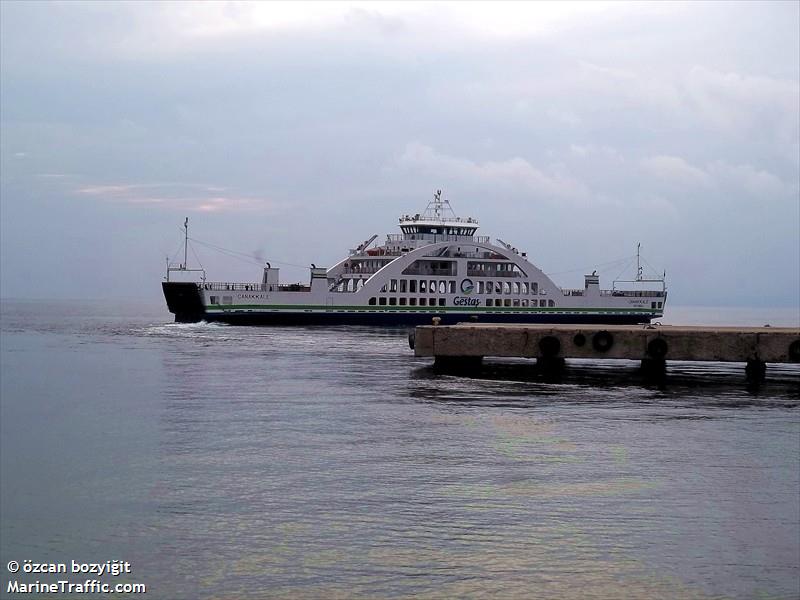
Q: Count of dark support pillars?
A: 4